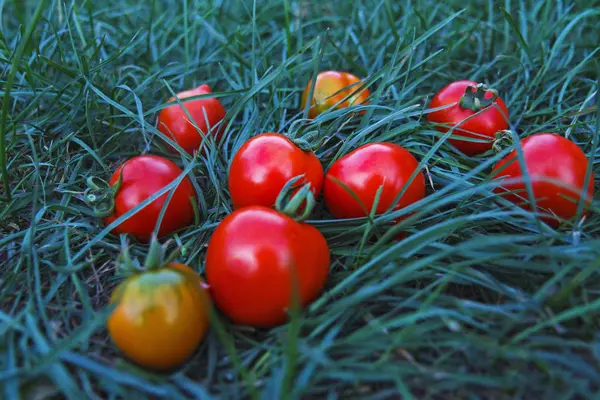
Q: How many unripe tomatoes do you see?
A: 2